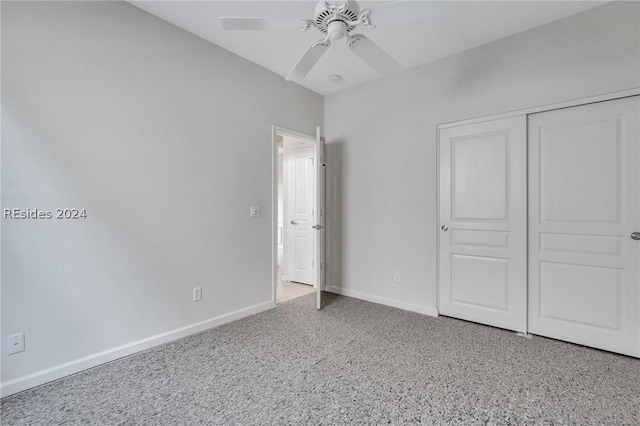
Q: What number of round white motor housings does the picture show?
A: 1